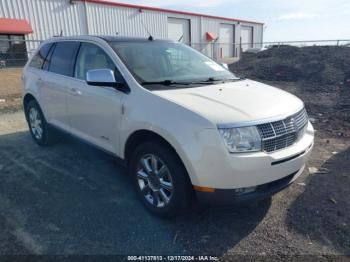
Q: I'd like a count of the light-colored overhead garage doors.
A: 3